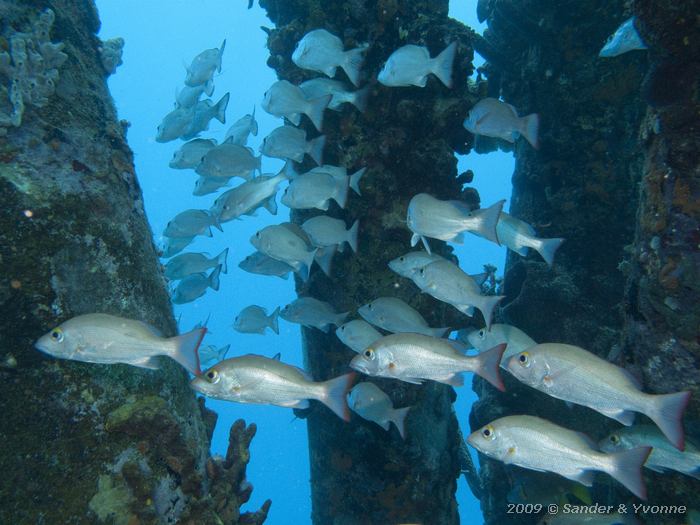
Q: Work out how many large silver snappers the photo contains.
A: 5